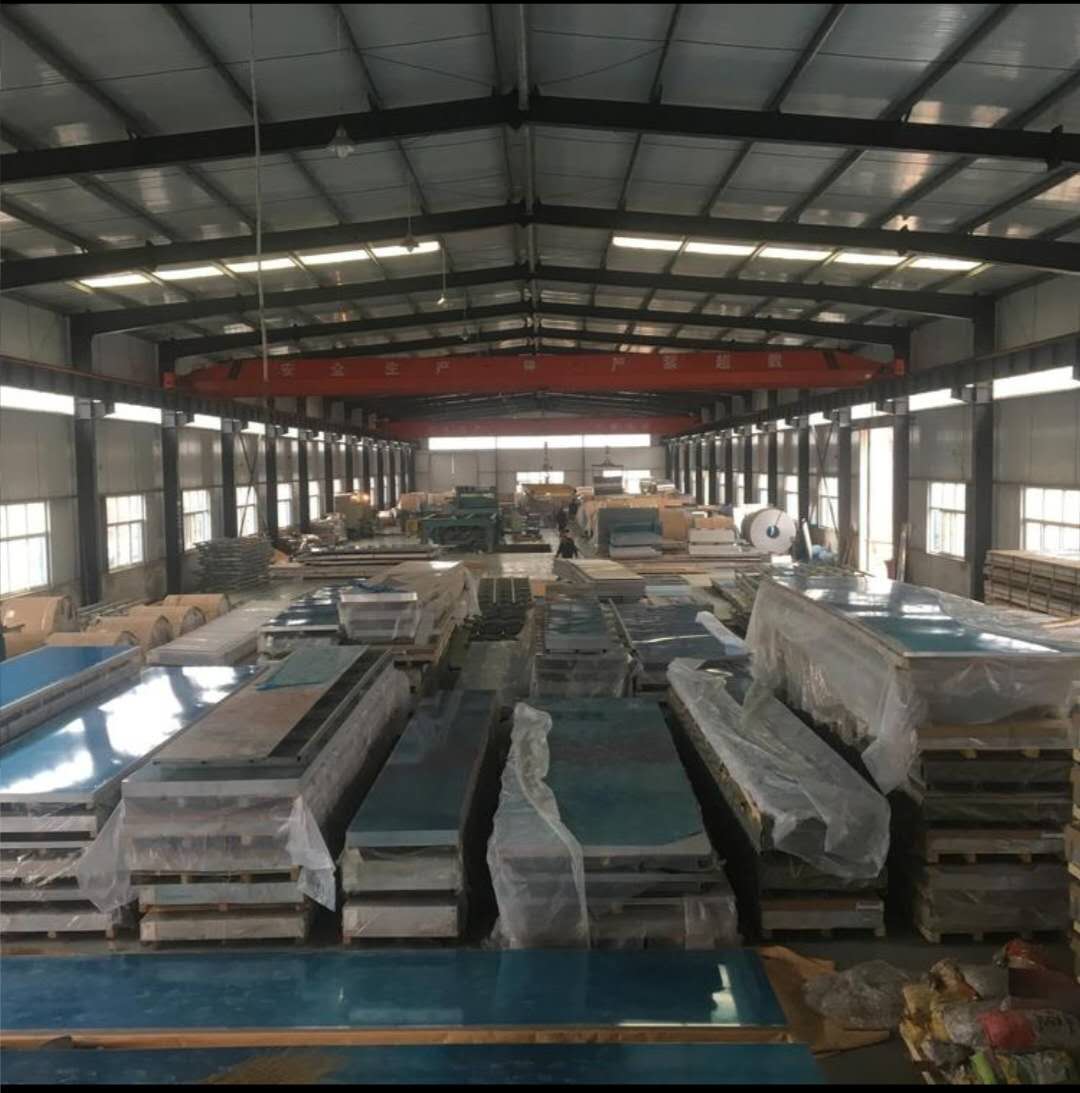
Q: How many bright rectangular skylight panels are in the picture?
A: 10